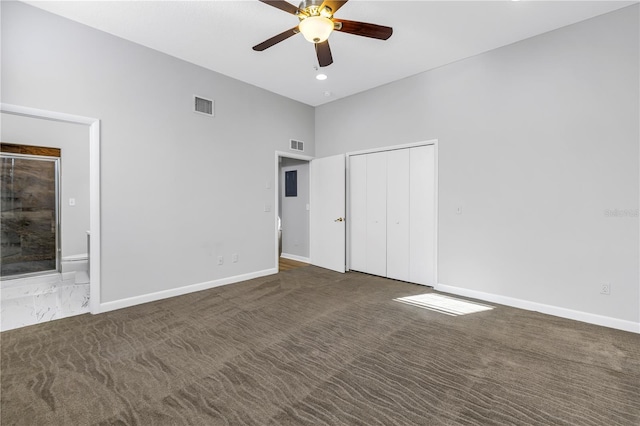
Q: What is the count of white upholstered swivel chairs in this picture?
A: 0